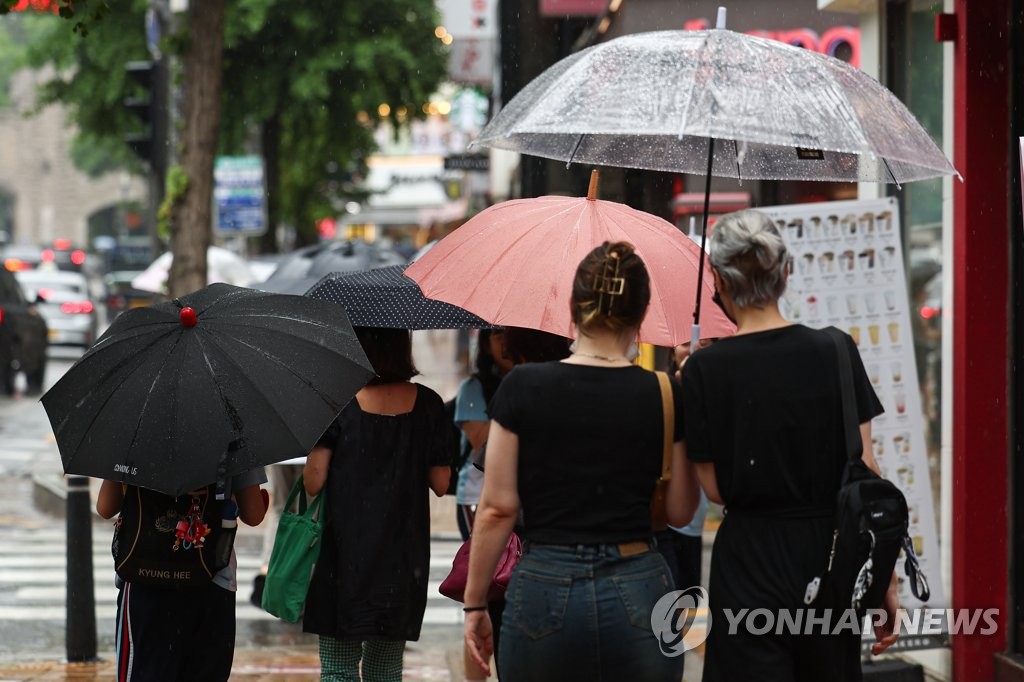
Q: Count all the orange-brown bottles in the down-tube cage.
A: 0